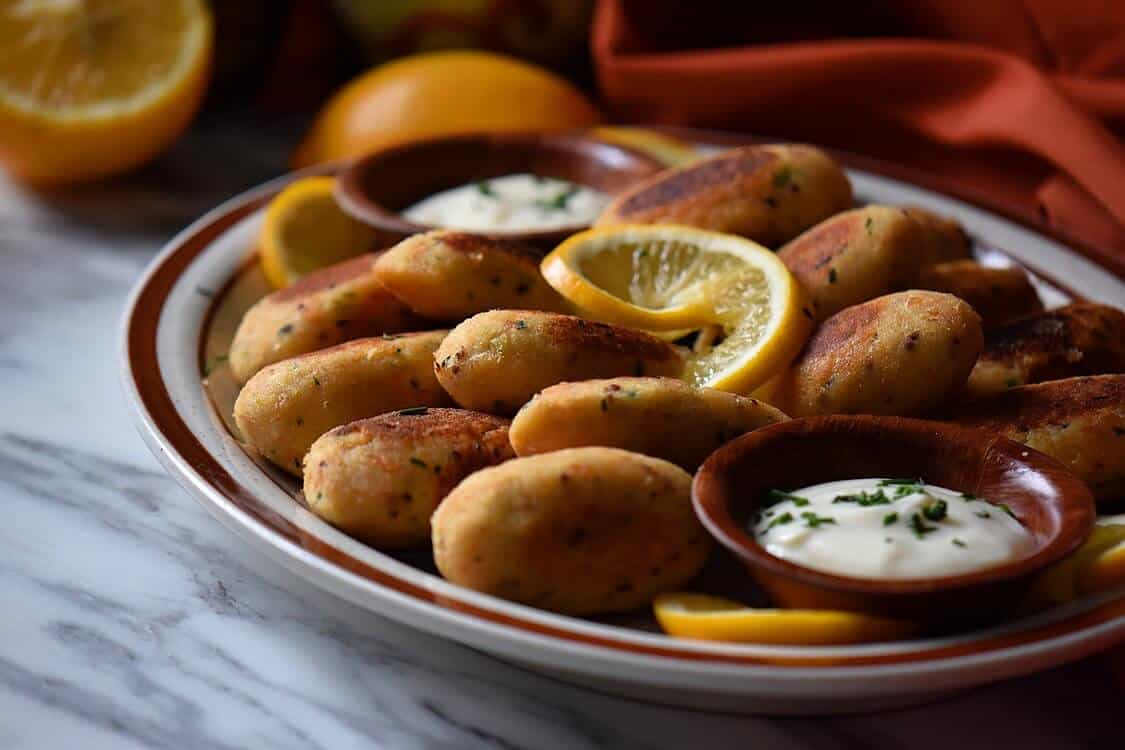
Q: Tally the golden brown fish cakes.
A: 14